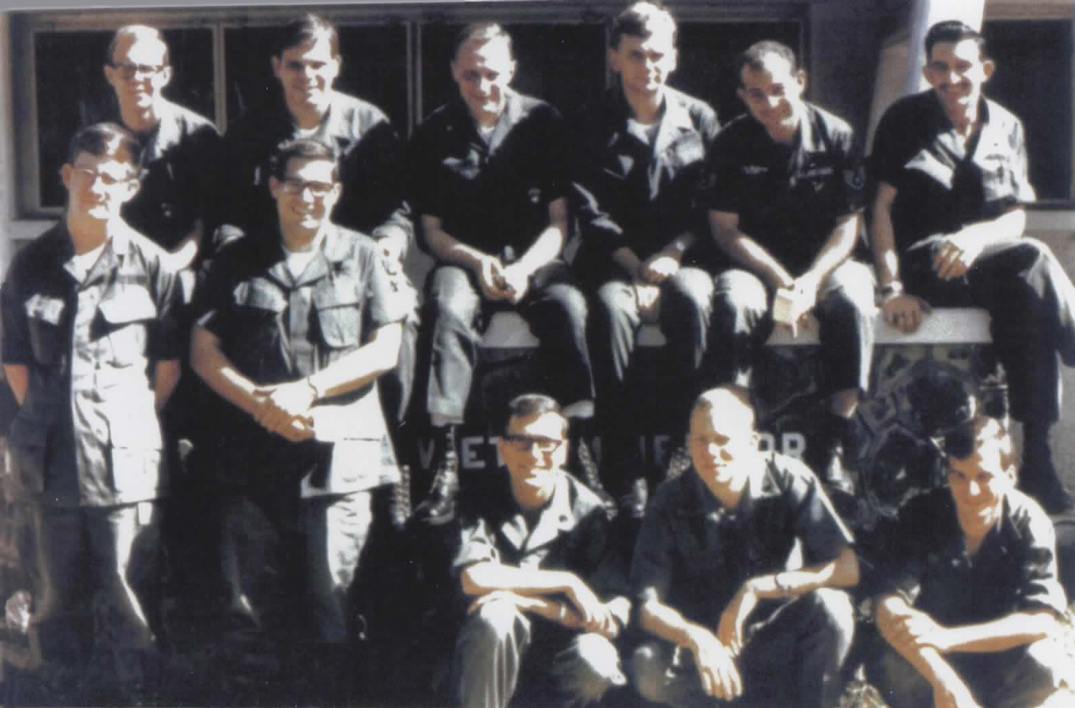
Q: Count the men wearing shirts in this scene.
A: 11